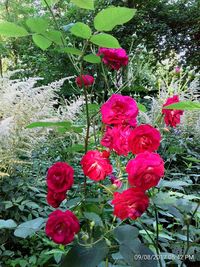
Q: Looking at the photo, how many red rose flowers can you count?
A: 12